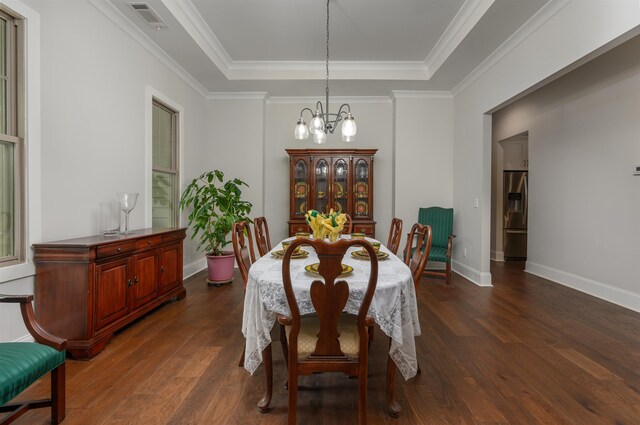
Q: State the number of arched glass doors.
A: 4